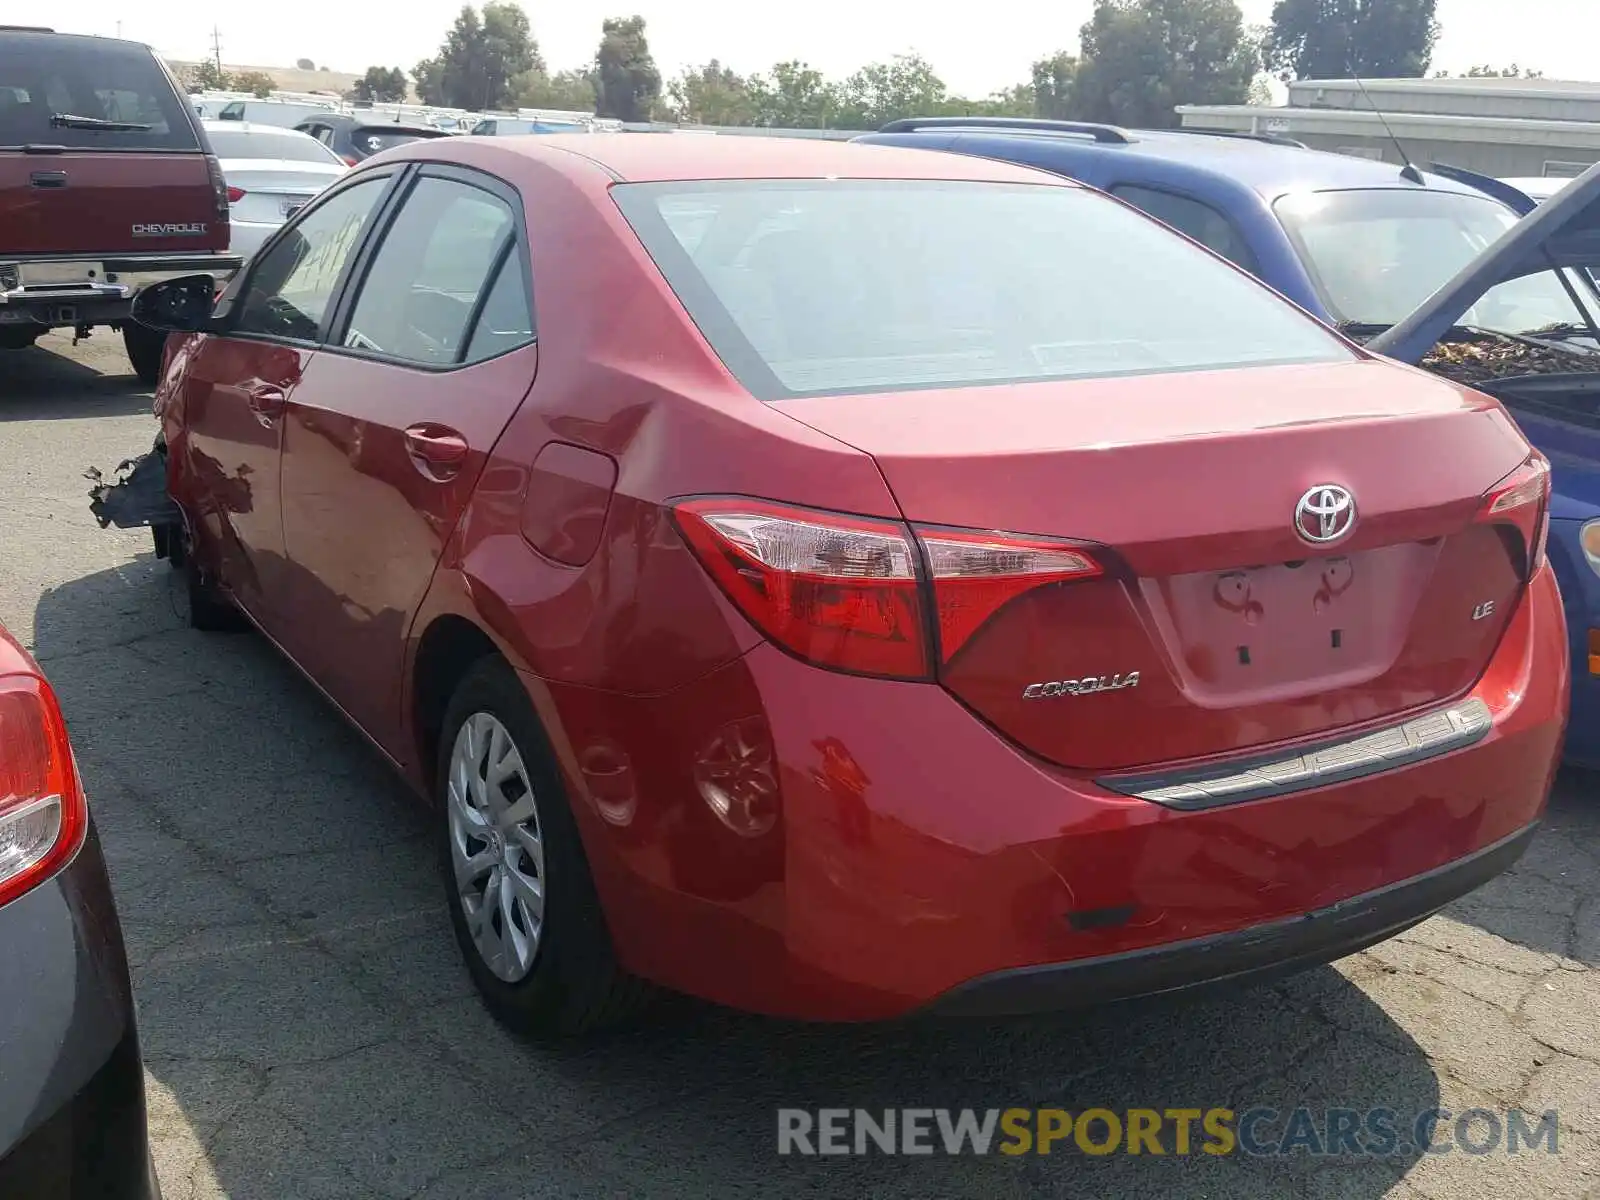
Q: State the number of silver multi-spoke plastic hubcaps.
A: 1